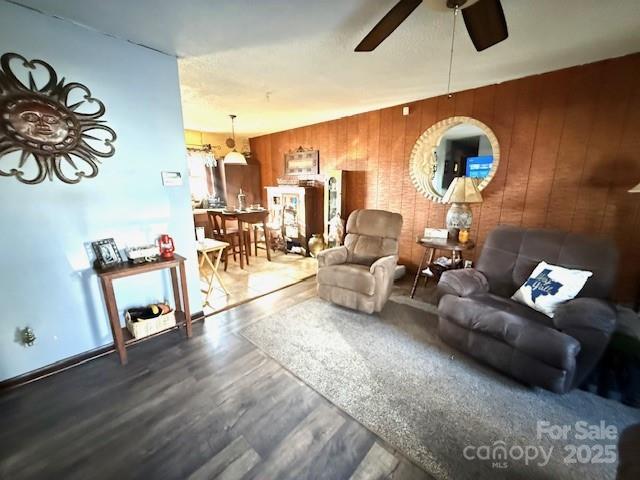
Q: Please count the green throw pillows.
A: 0